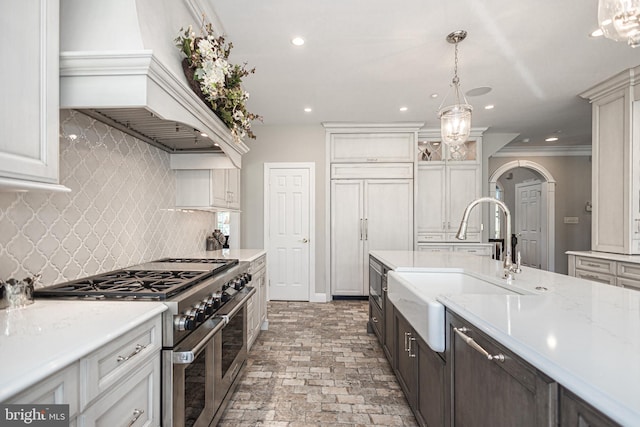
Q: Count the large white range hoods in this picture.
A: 1